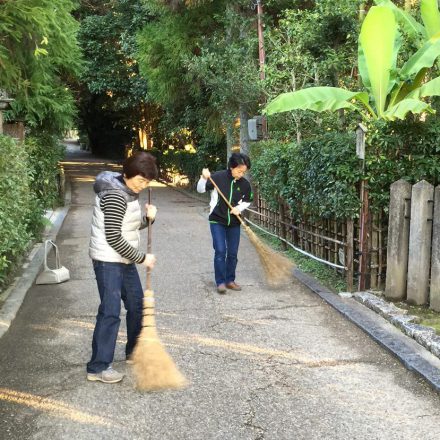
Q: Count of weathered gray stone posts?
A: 3